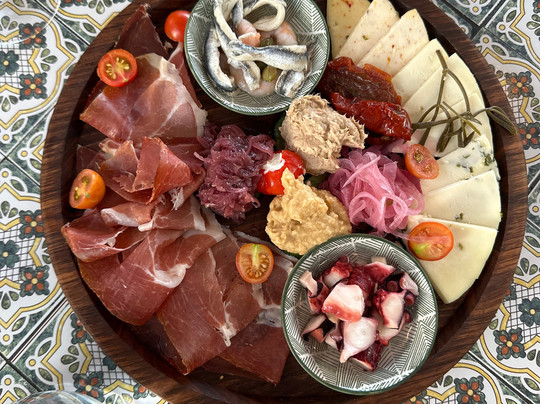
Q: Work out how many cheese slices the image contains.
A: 9